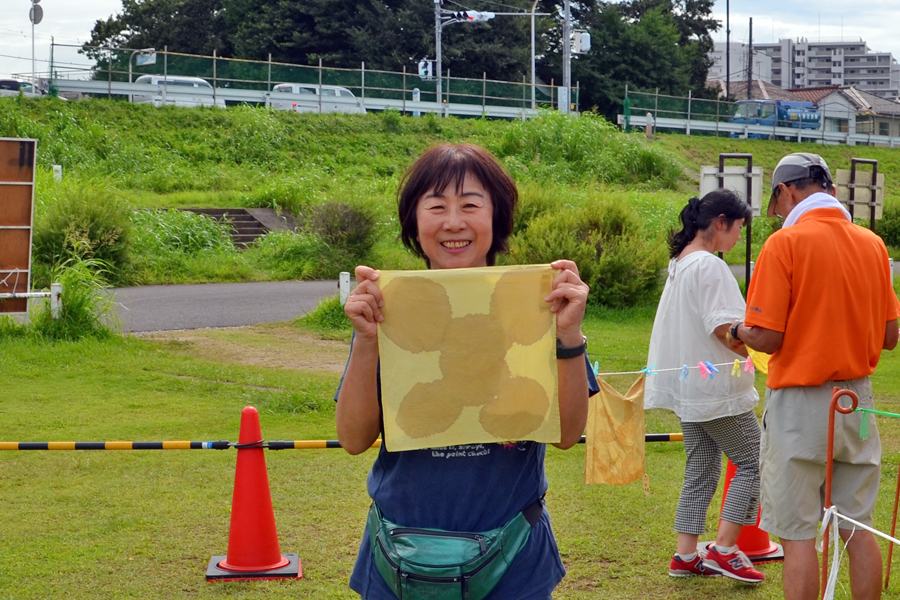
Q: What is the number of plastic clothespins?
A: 7